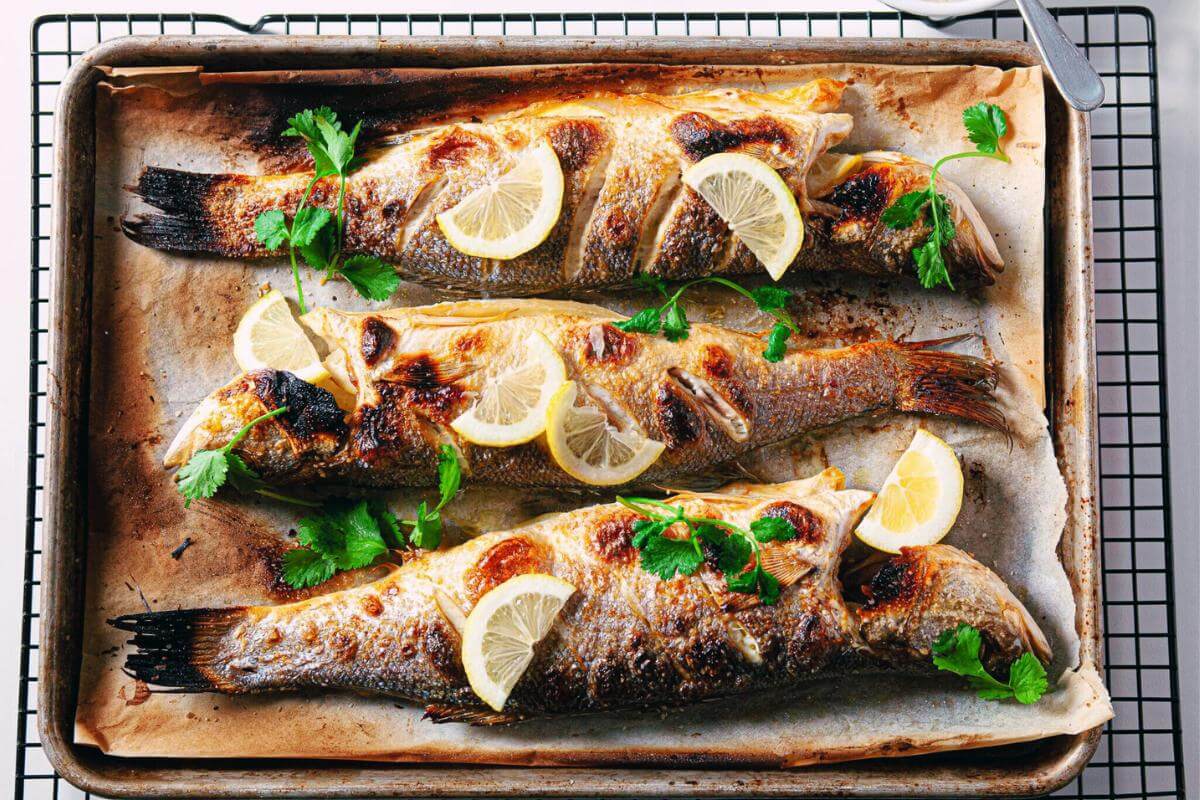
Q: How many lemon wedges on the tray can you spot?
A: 7